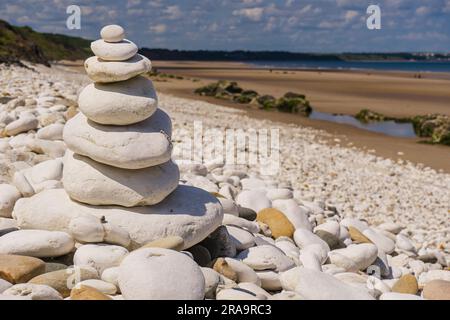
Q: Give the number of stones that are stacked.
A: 7